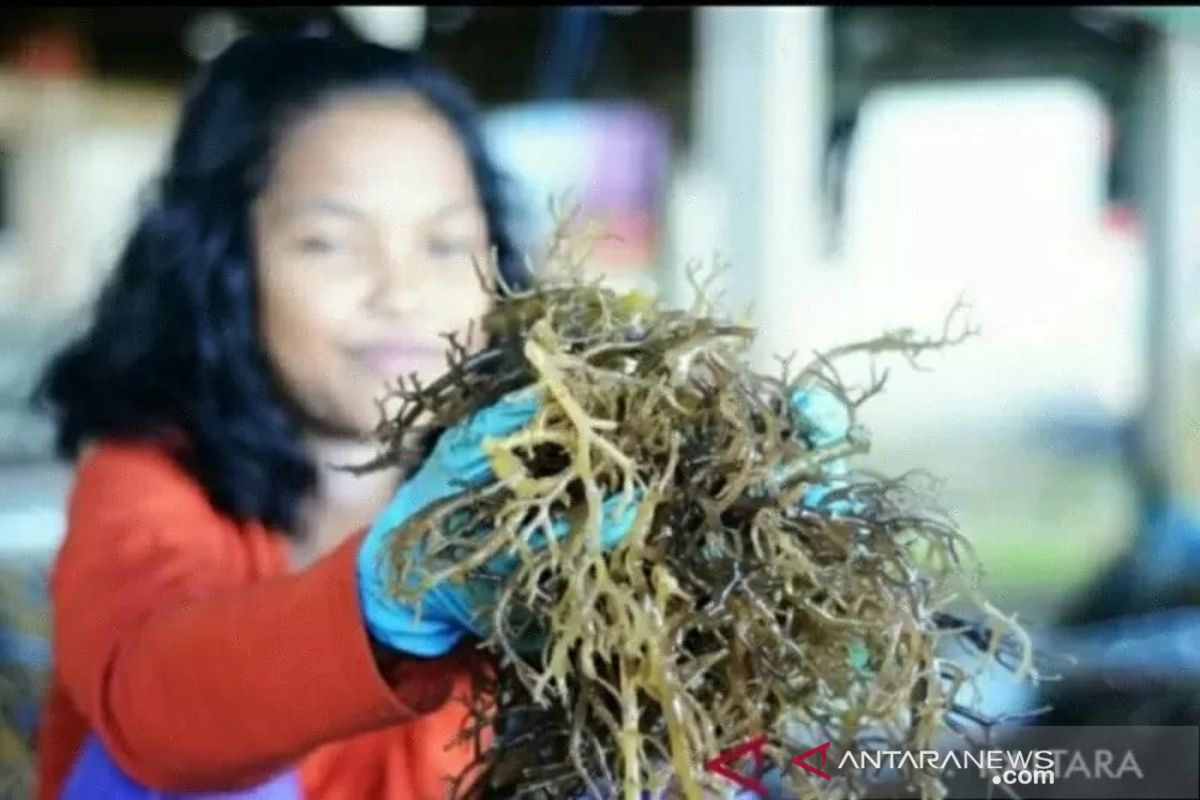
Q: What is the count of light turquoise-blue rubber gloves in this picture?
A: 2